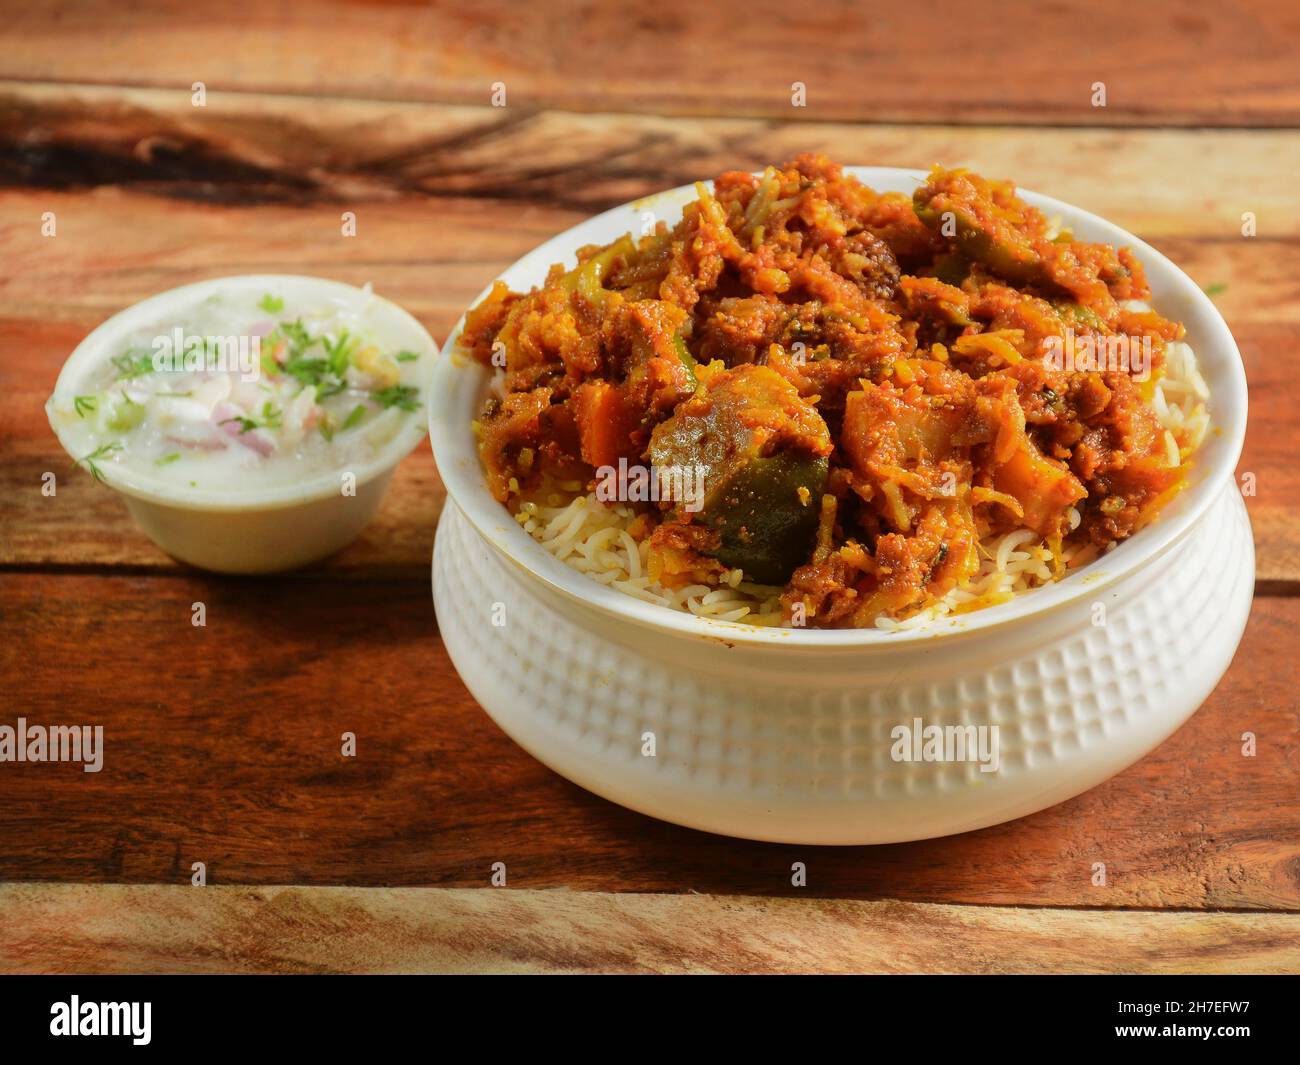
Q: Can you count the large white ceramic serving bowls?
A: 1